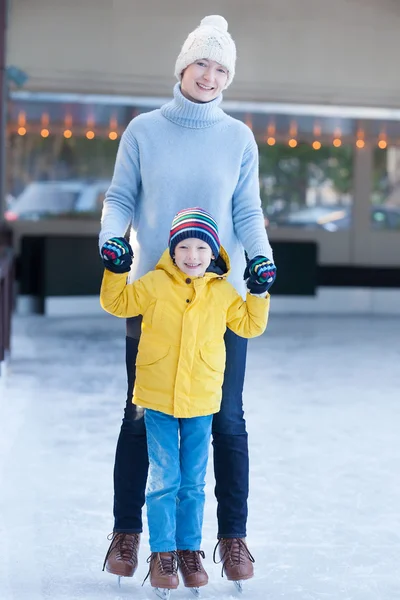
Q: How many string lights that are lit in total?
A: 11